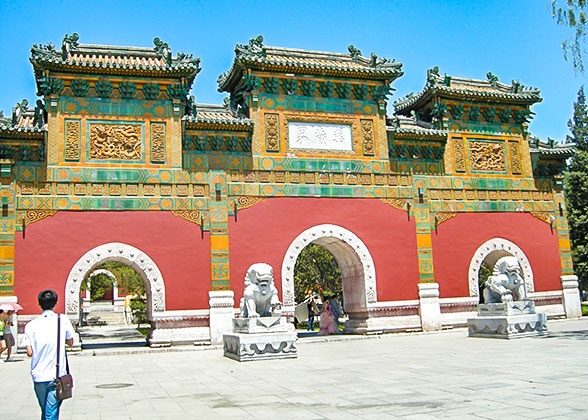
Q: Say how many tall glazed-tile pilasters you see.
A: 4